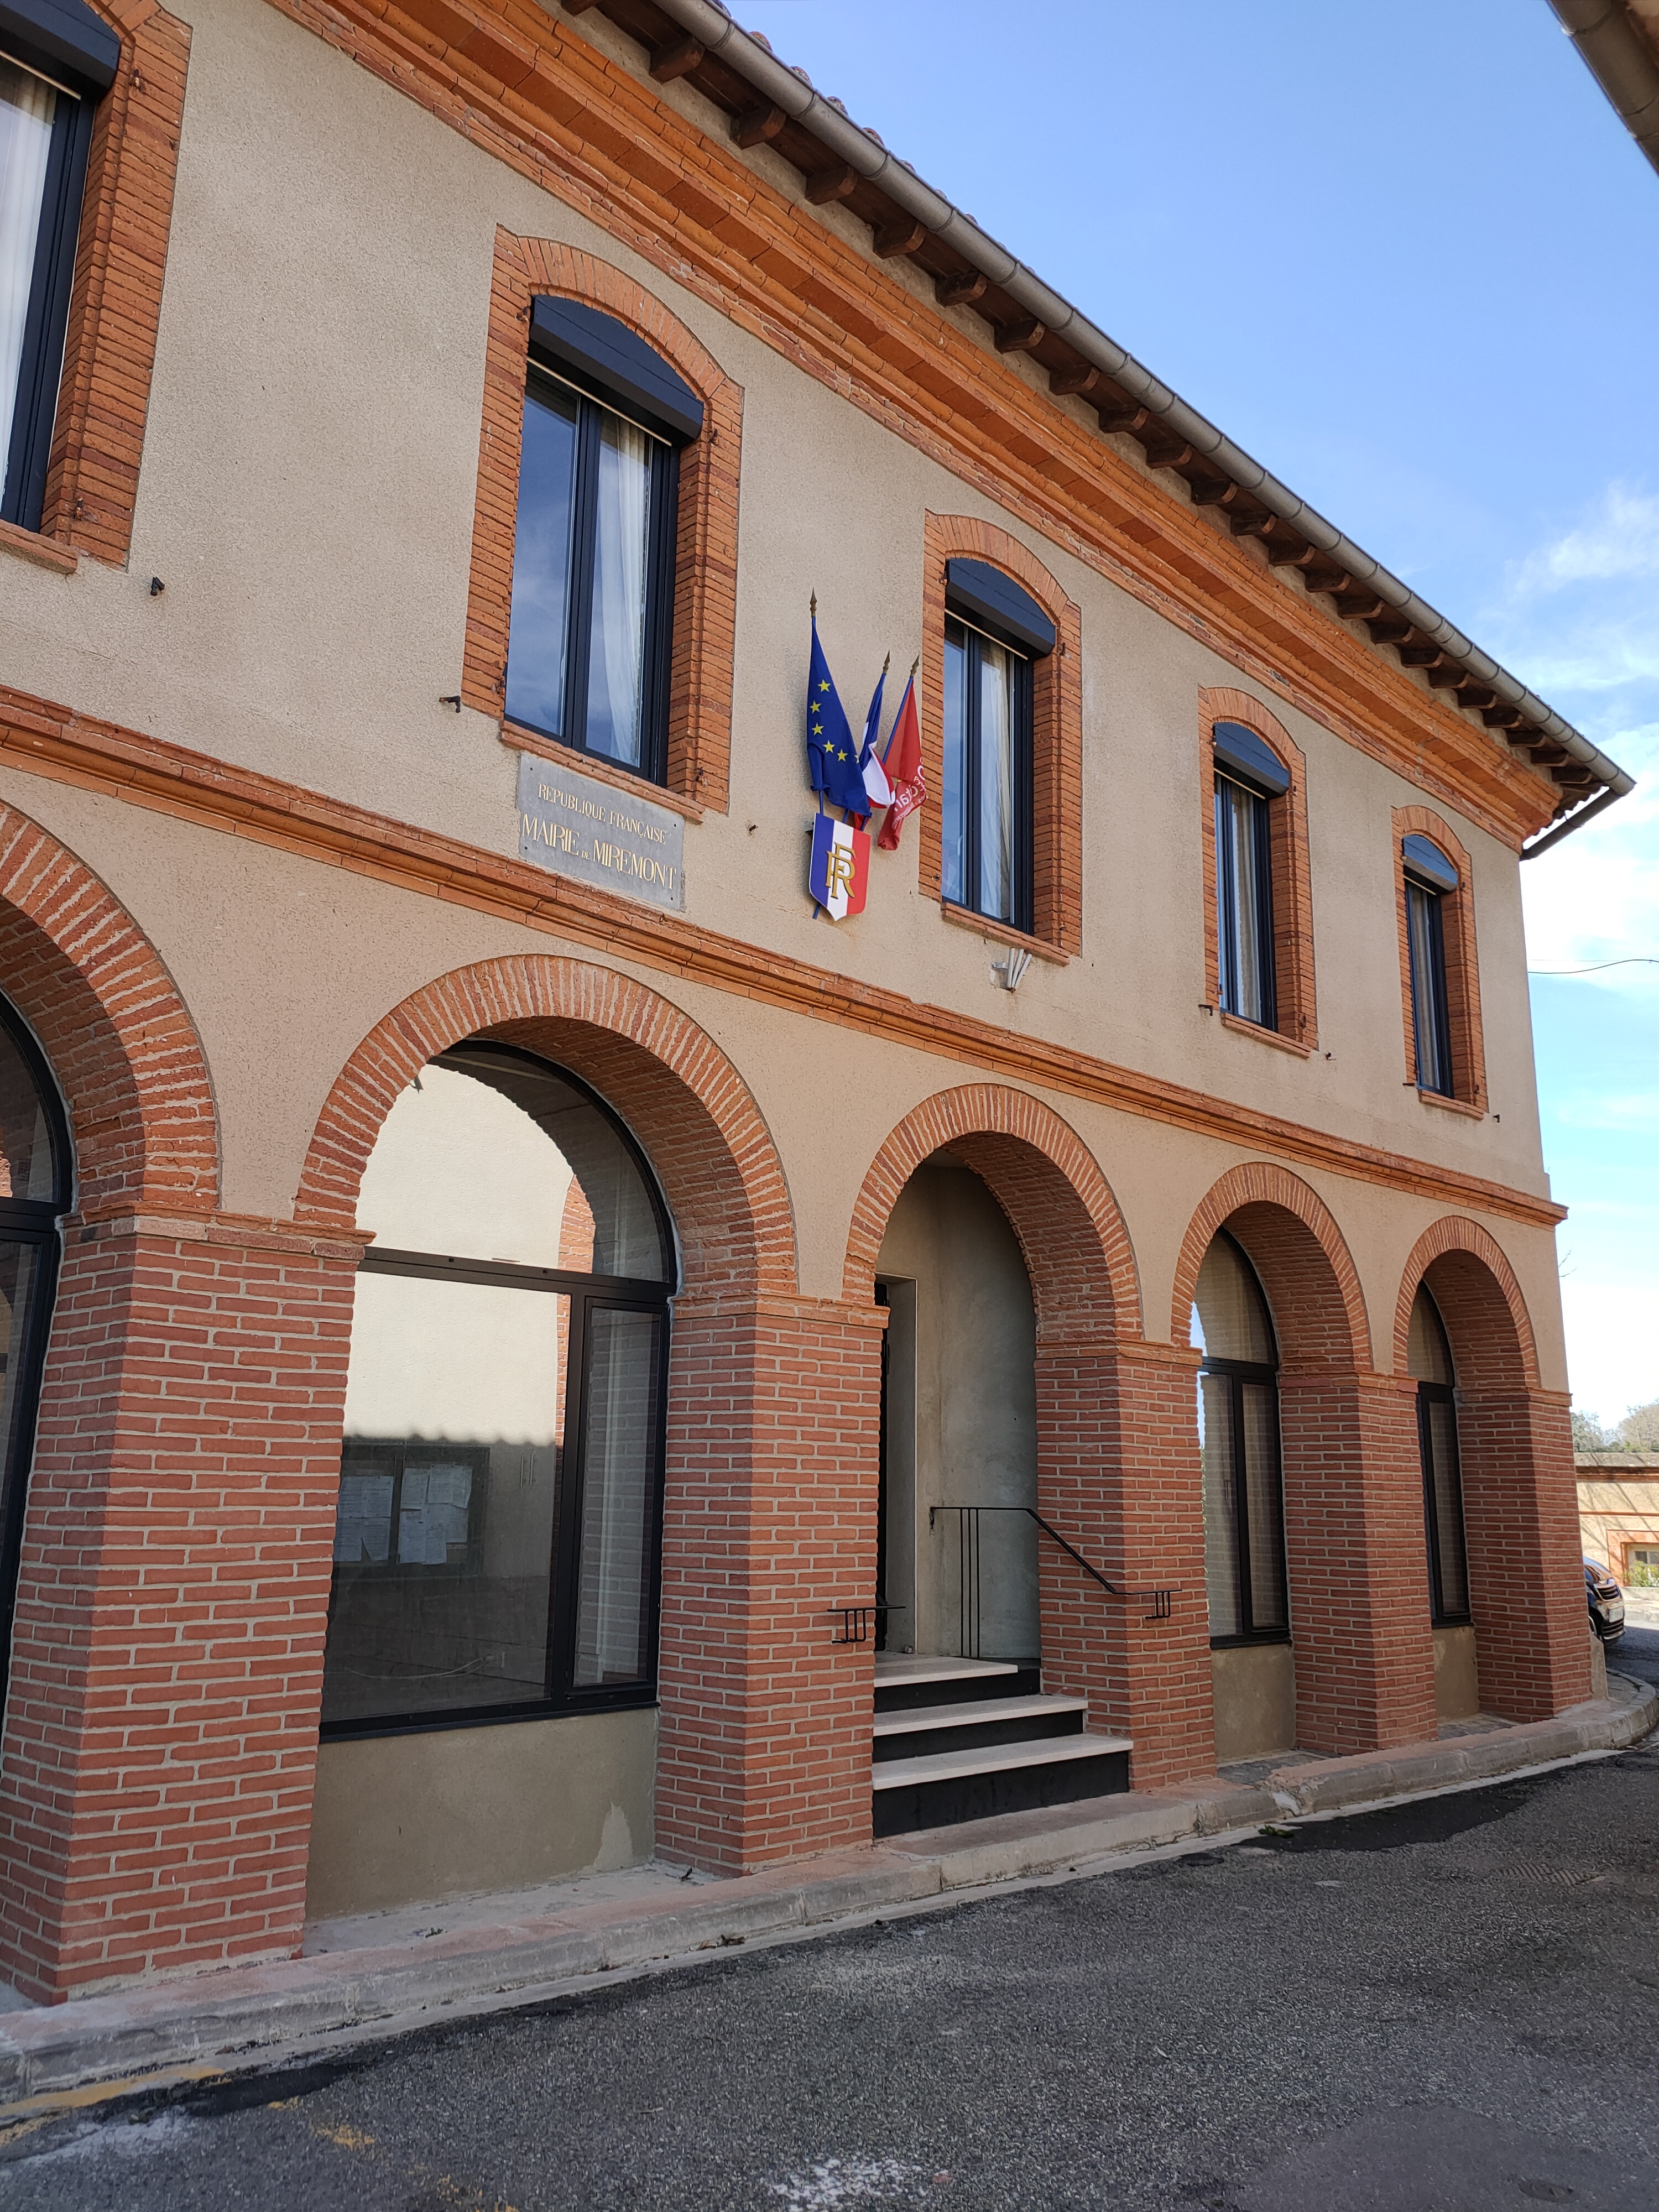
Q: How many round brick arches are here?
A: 5